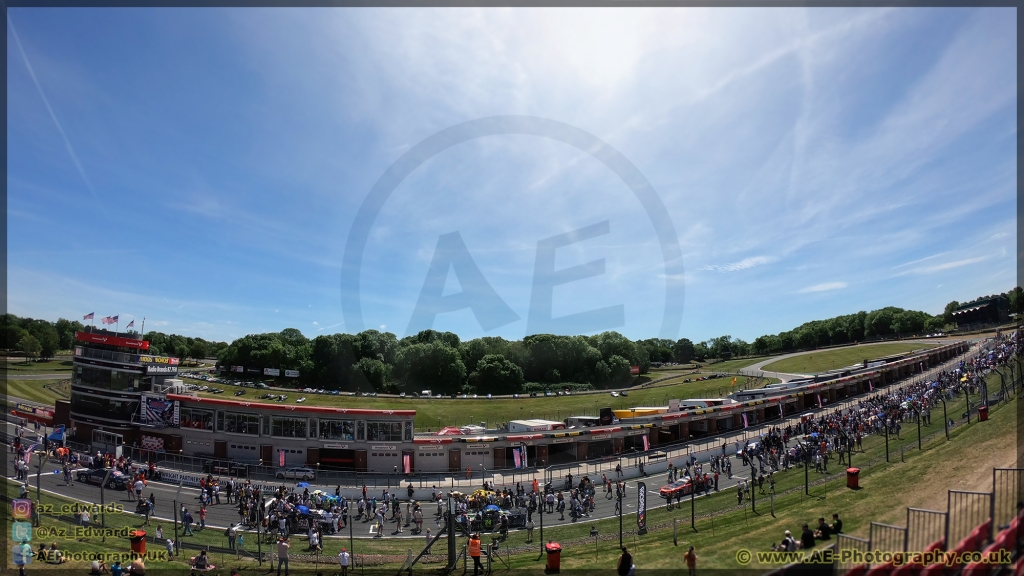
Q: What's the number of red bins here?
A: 4